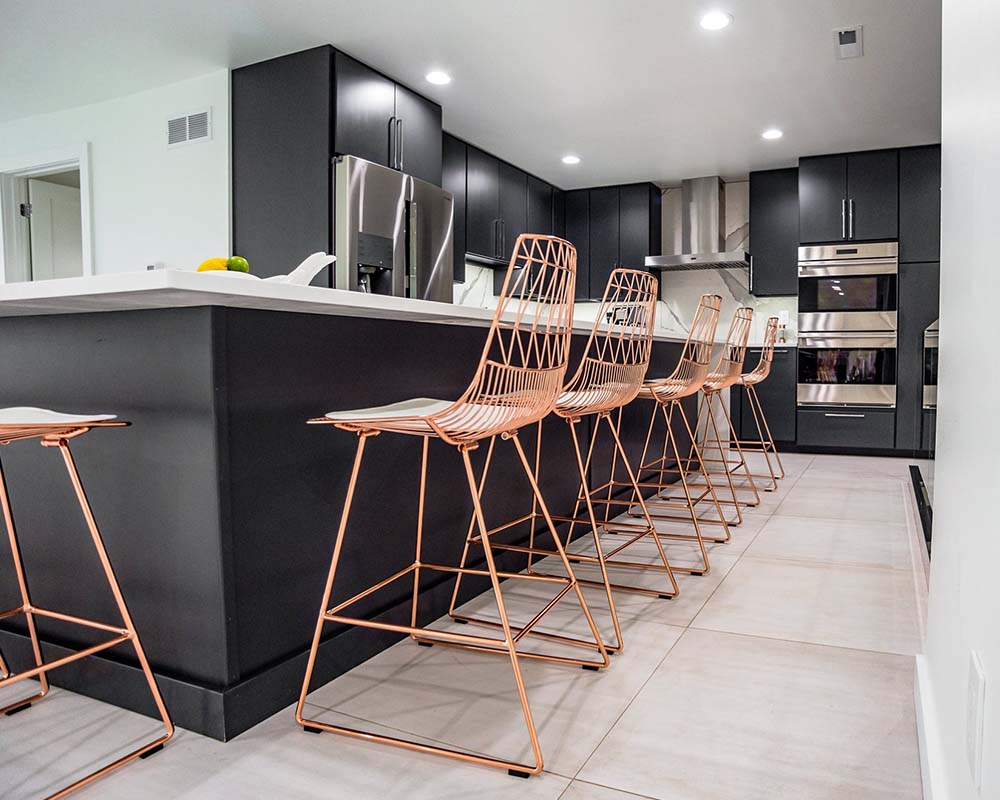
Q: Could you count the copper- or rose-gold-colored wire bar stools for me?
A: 6